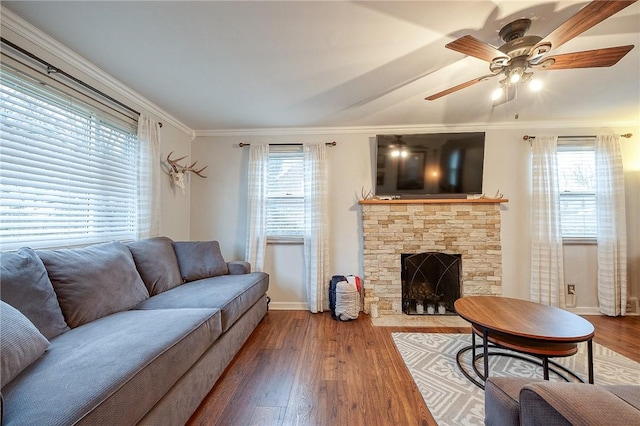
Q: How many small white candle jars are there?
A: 3